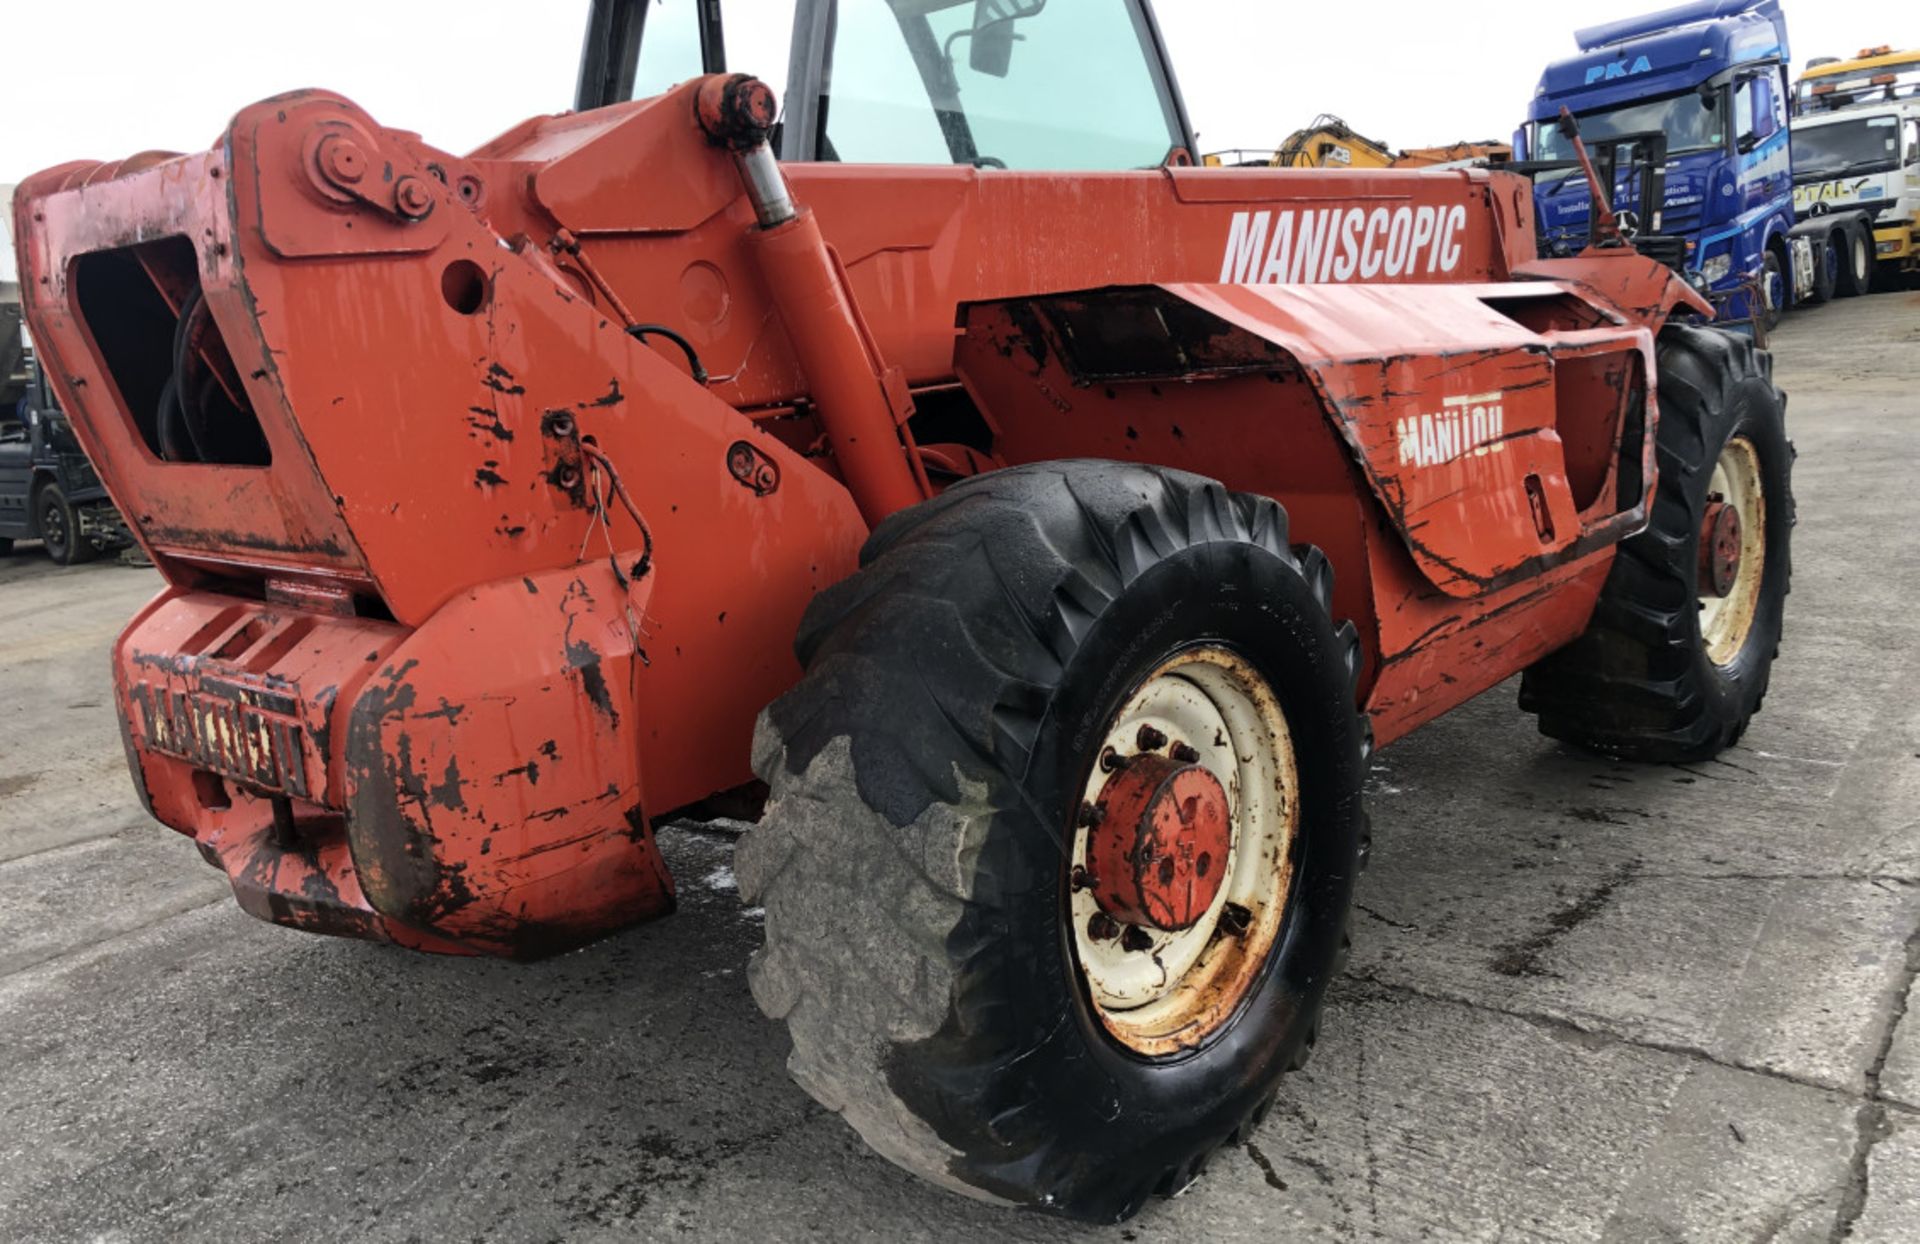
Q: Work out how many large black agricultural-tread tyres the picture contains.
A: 2